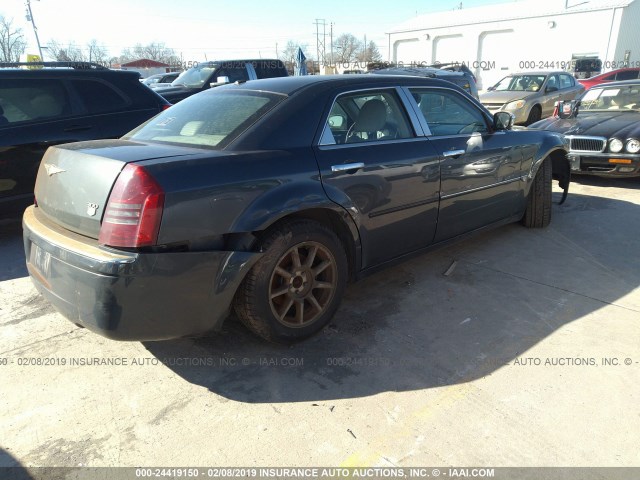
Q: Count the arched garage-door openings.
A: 3